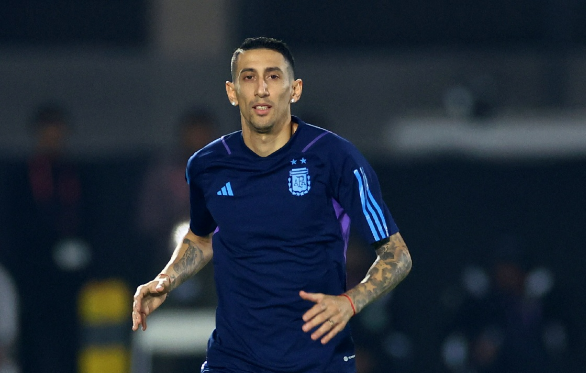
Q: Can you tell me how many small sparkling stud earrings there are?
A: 2